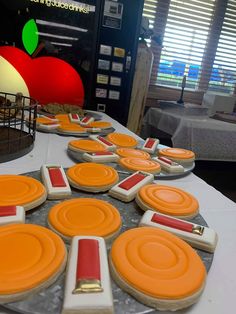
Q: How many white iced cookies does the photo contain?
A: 14